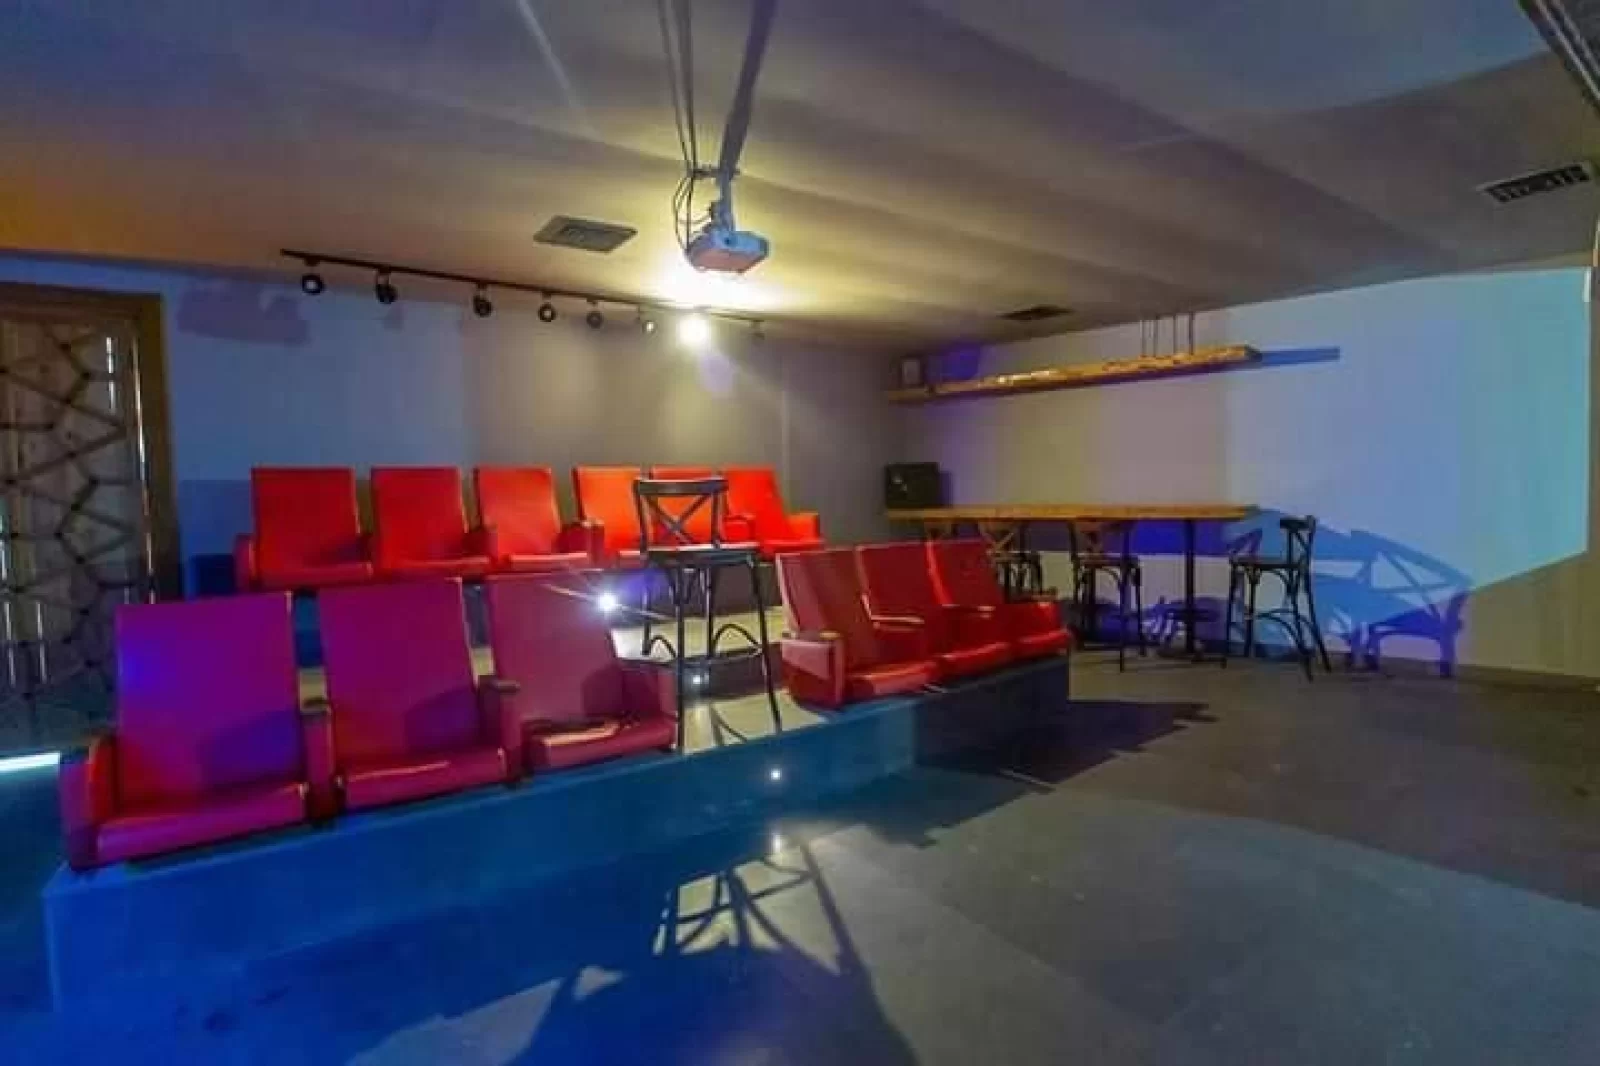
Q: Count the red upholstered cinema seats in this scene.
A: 12